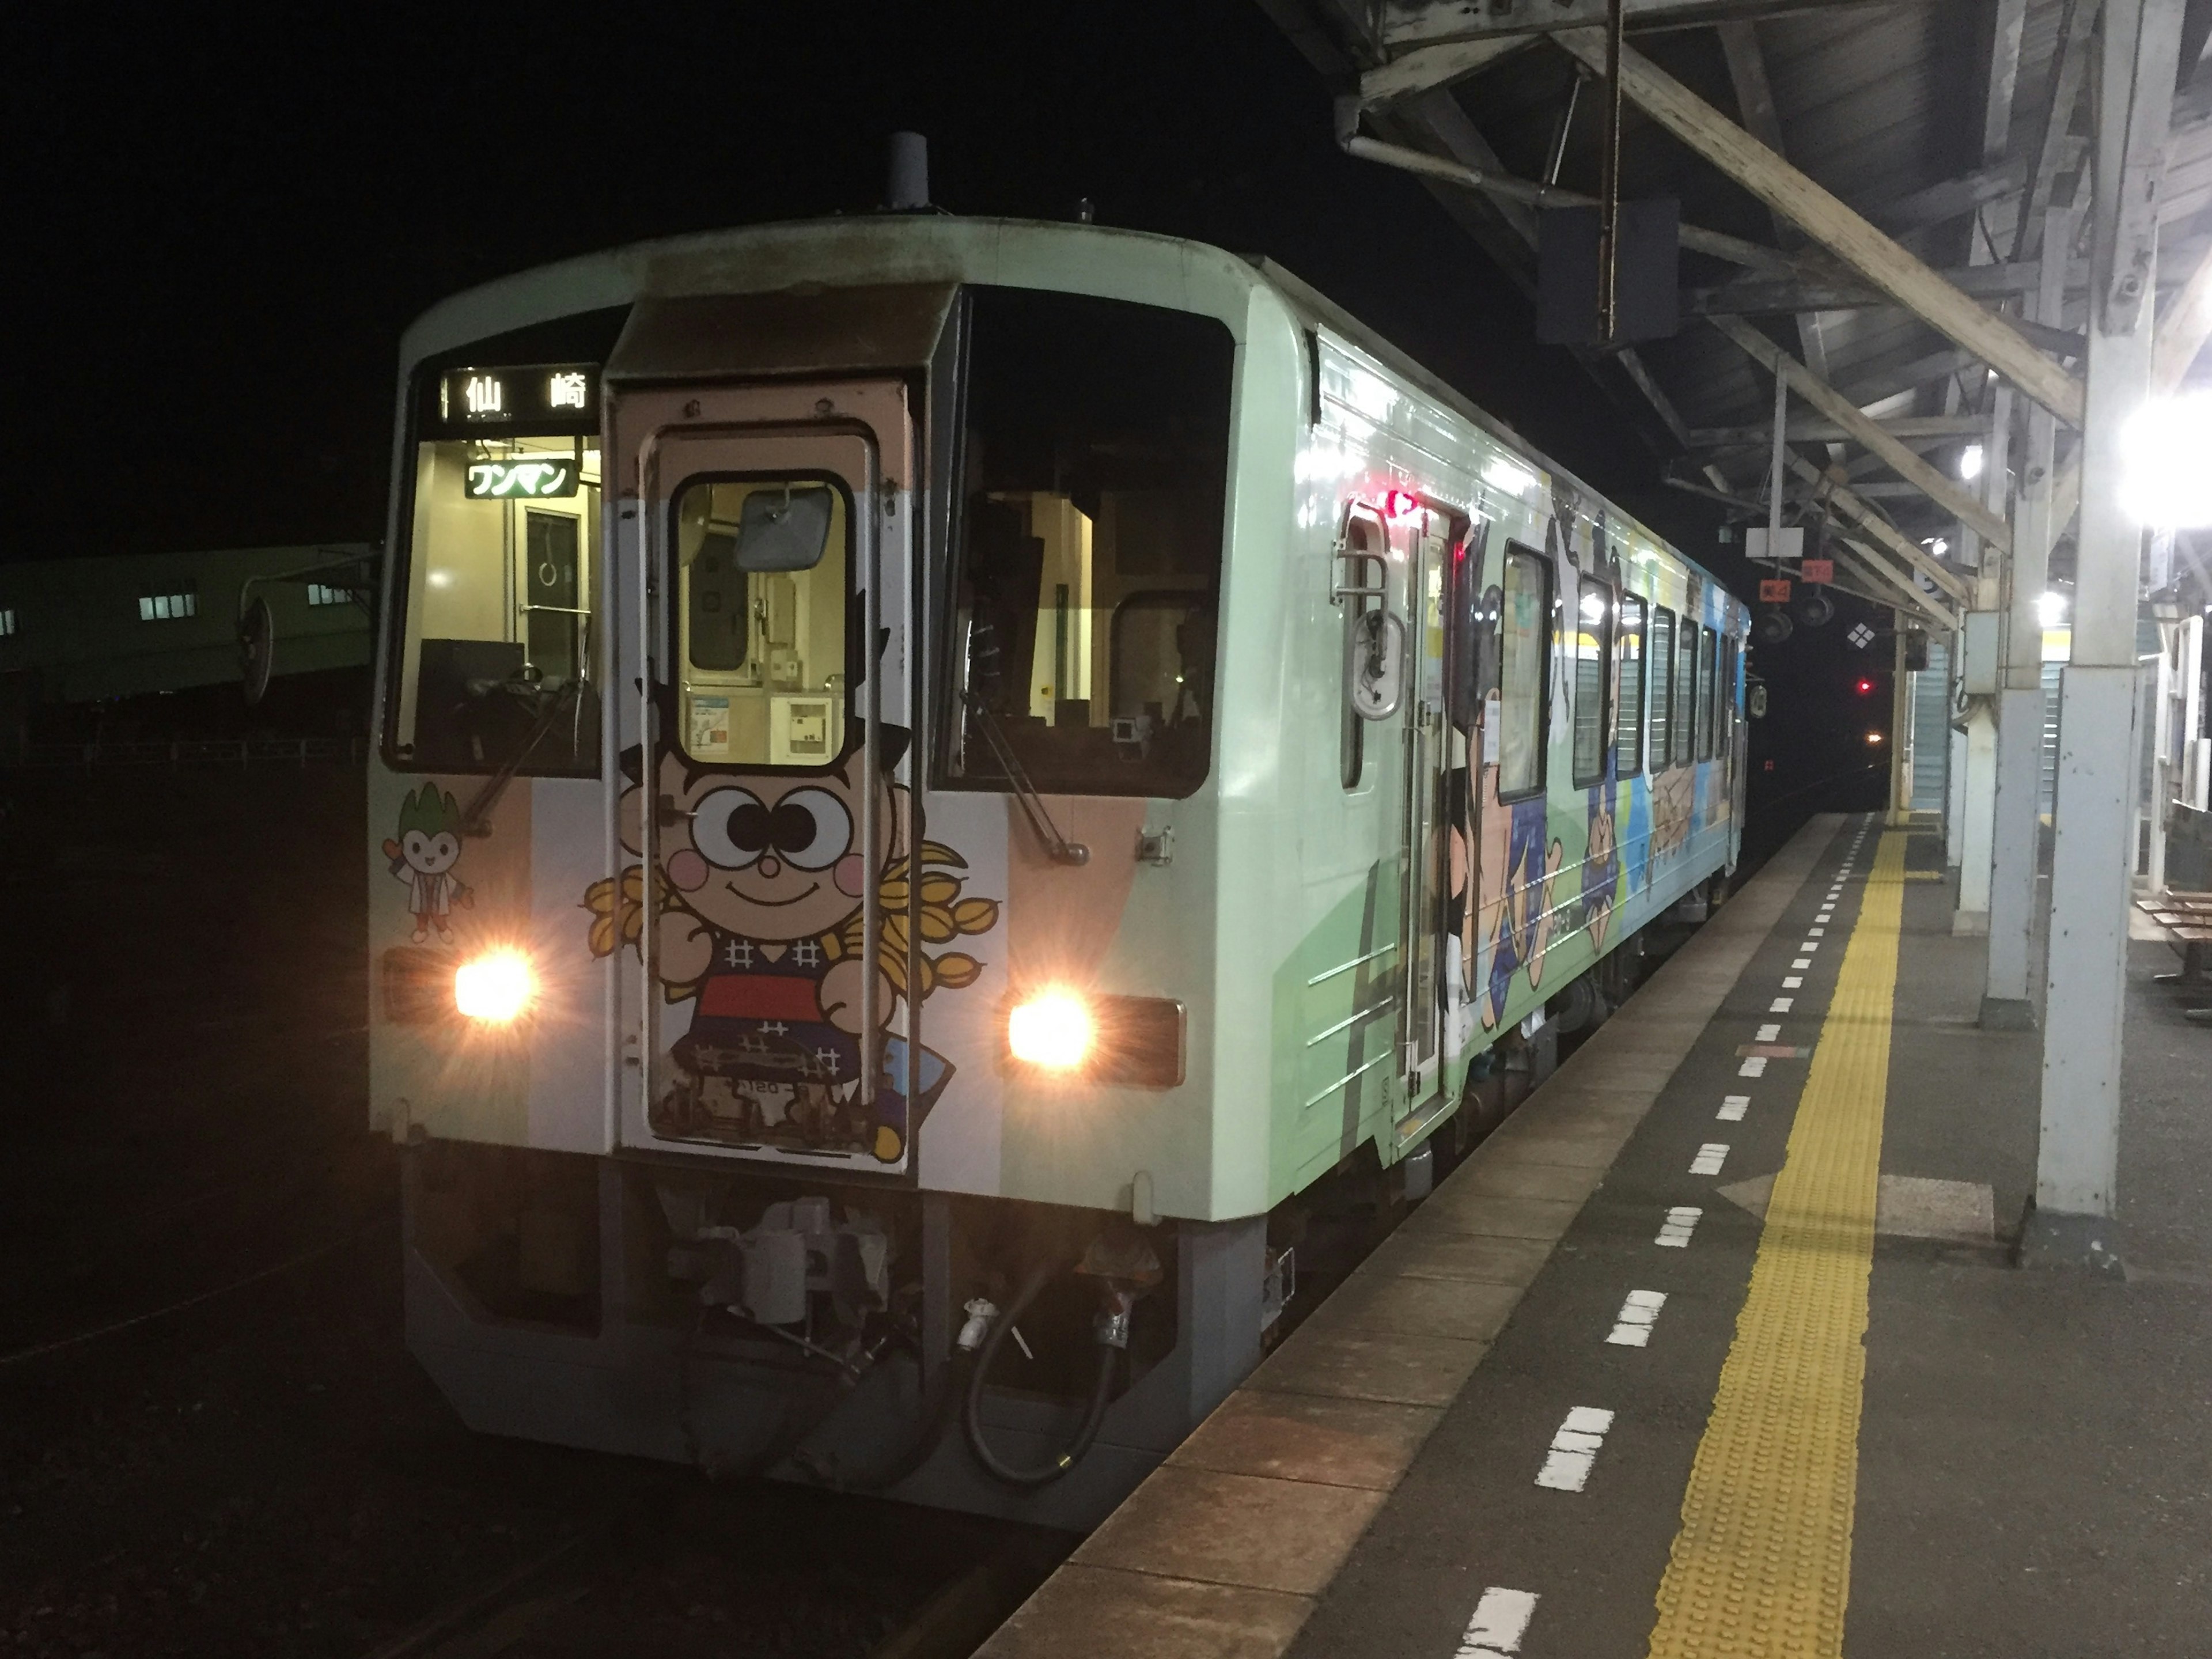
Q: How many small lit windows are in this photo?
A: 3